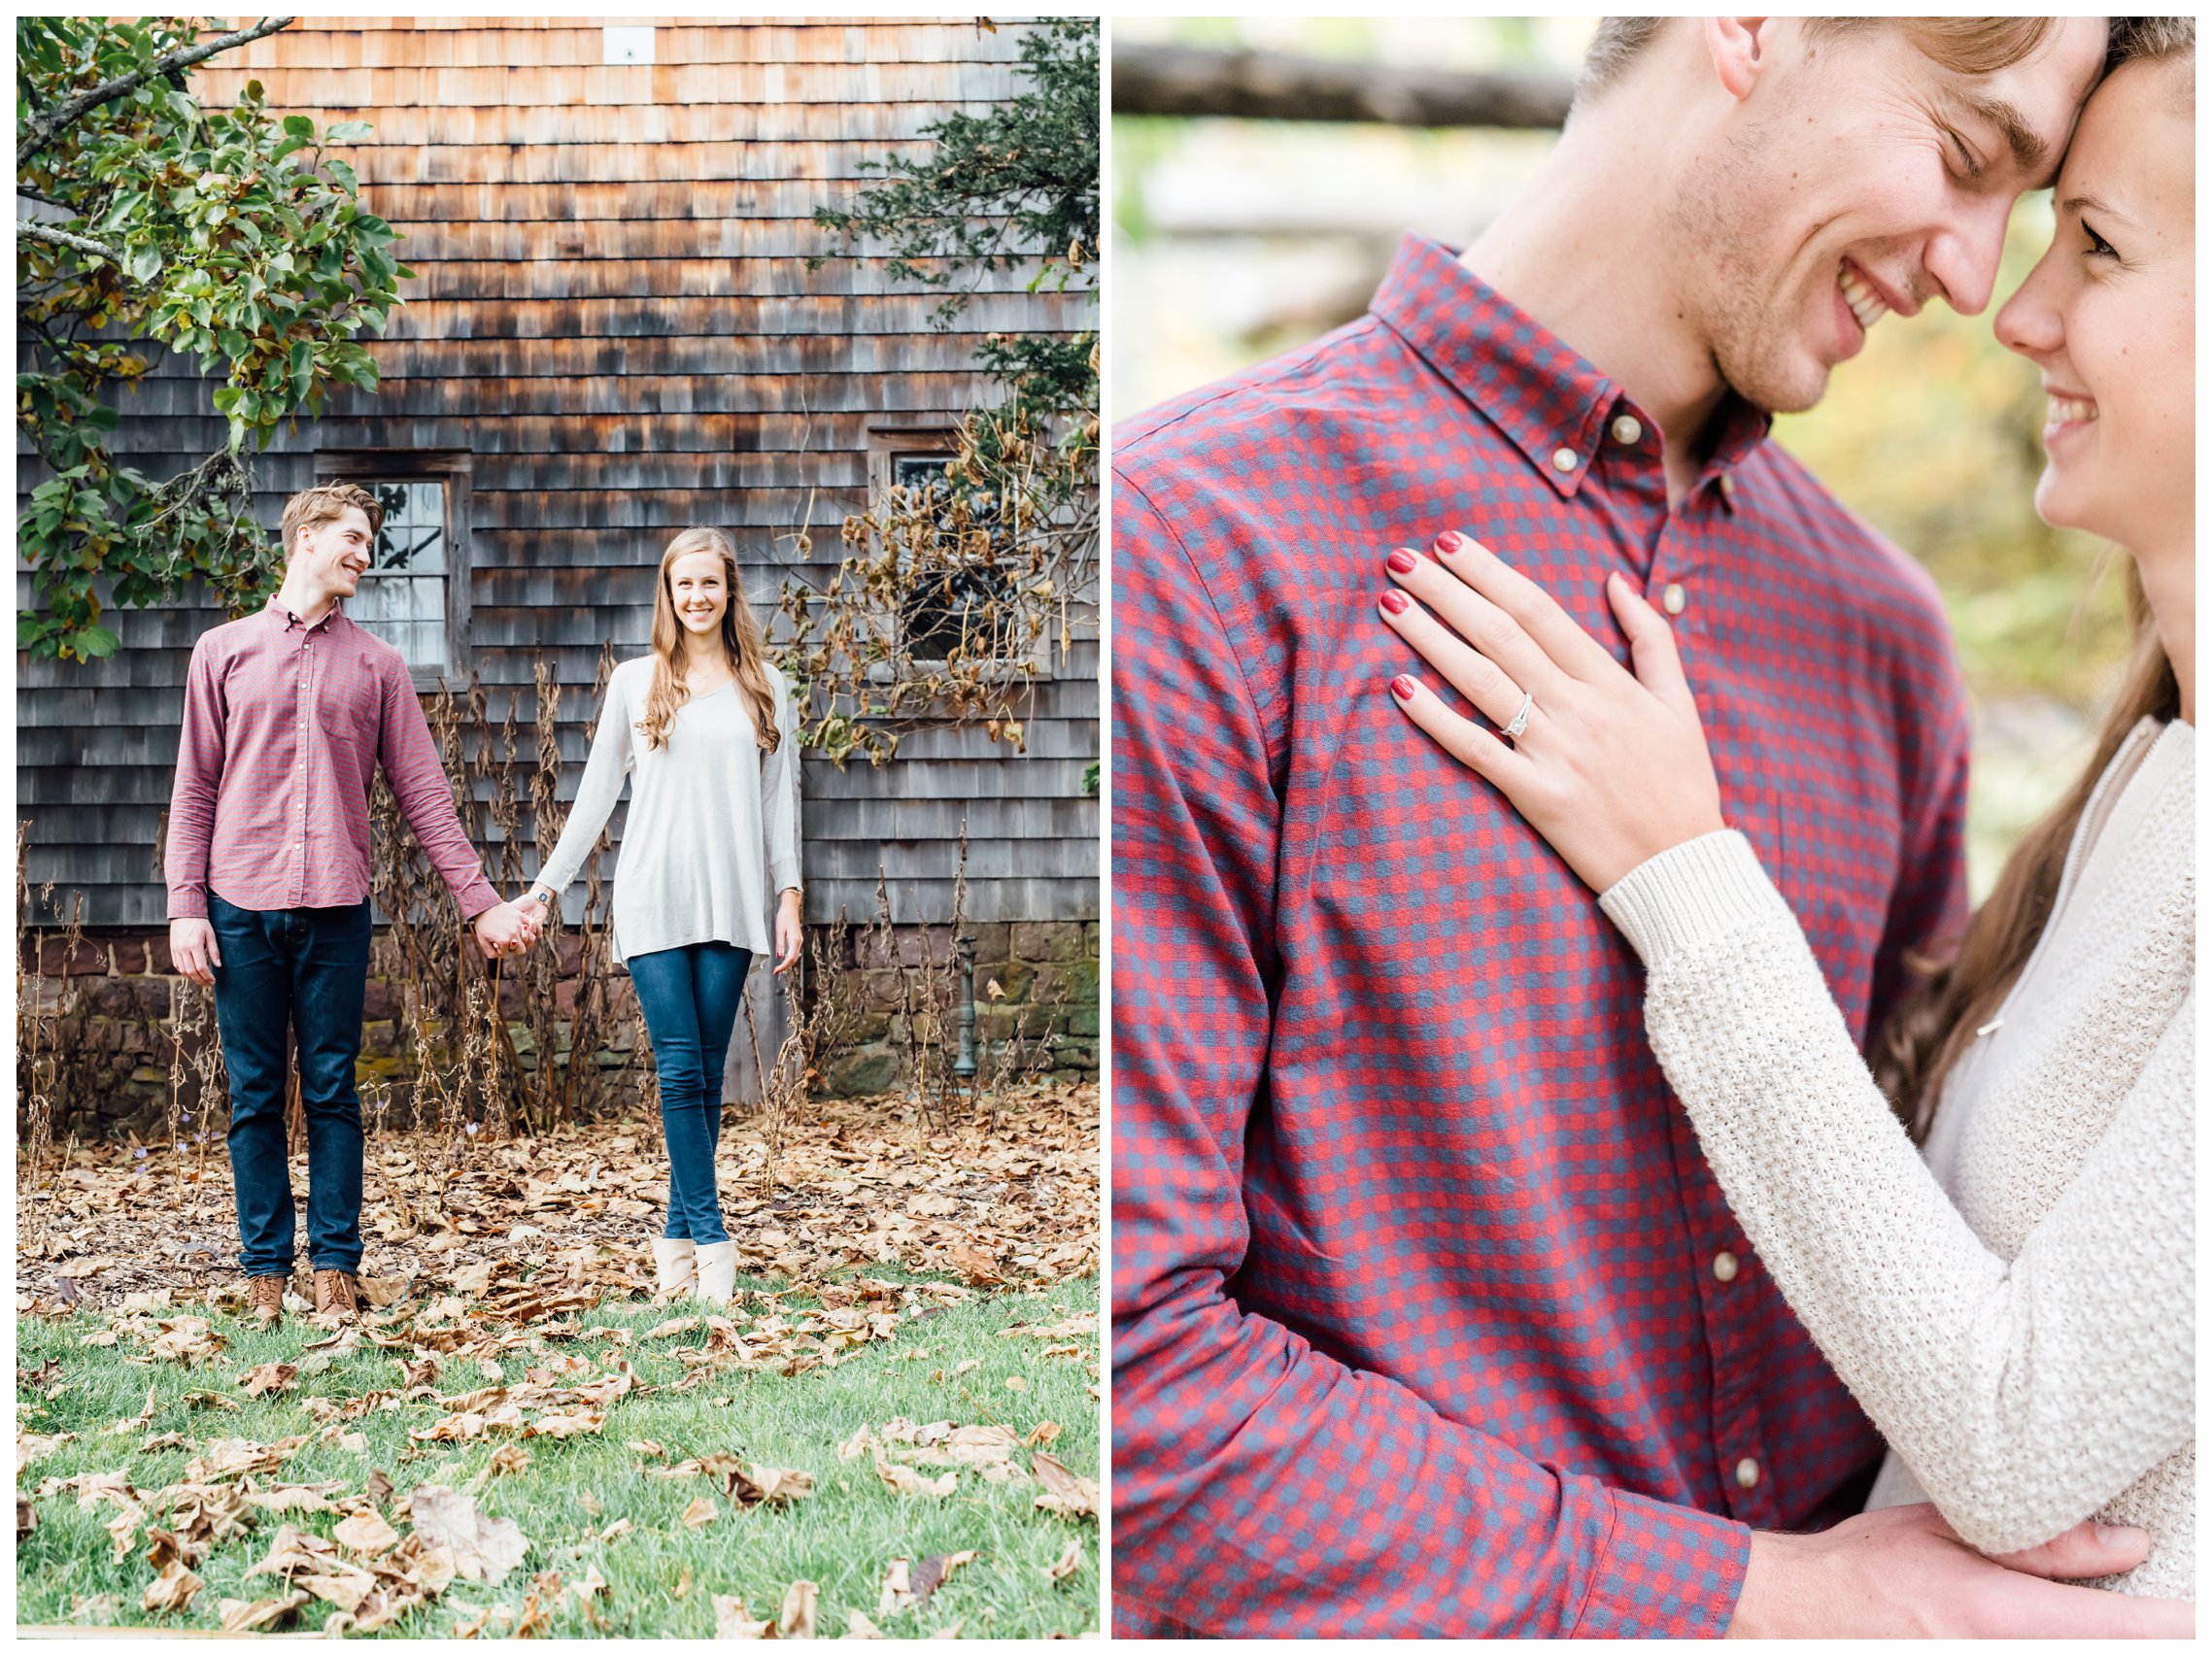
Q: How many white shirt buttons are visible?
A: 15